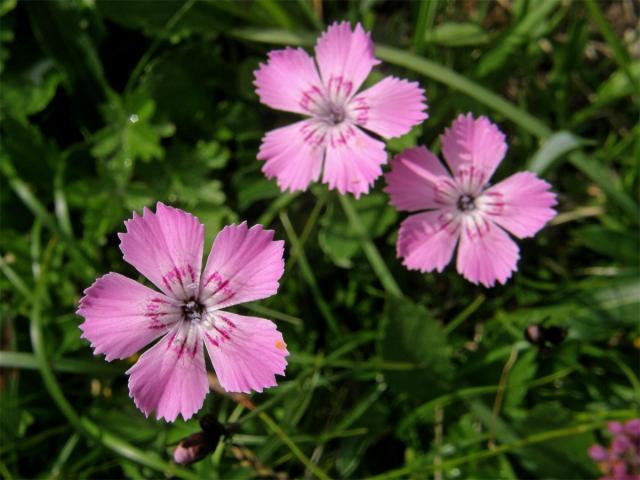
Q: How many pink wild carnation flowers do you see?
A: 3